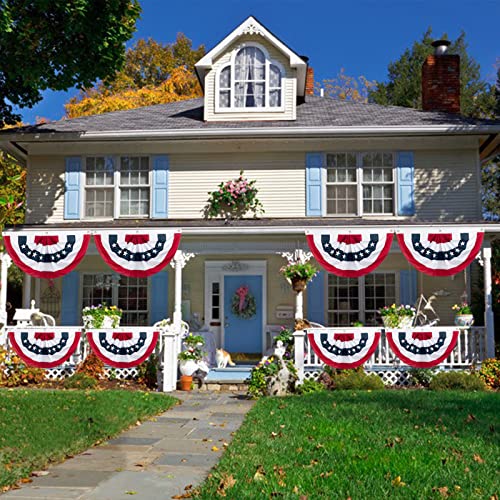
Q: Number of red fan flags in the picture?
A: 8